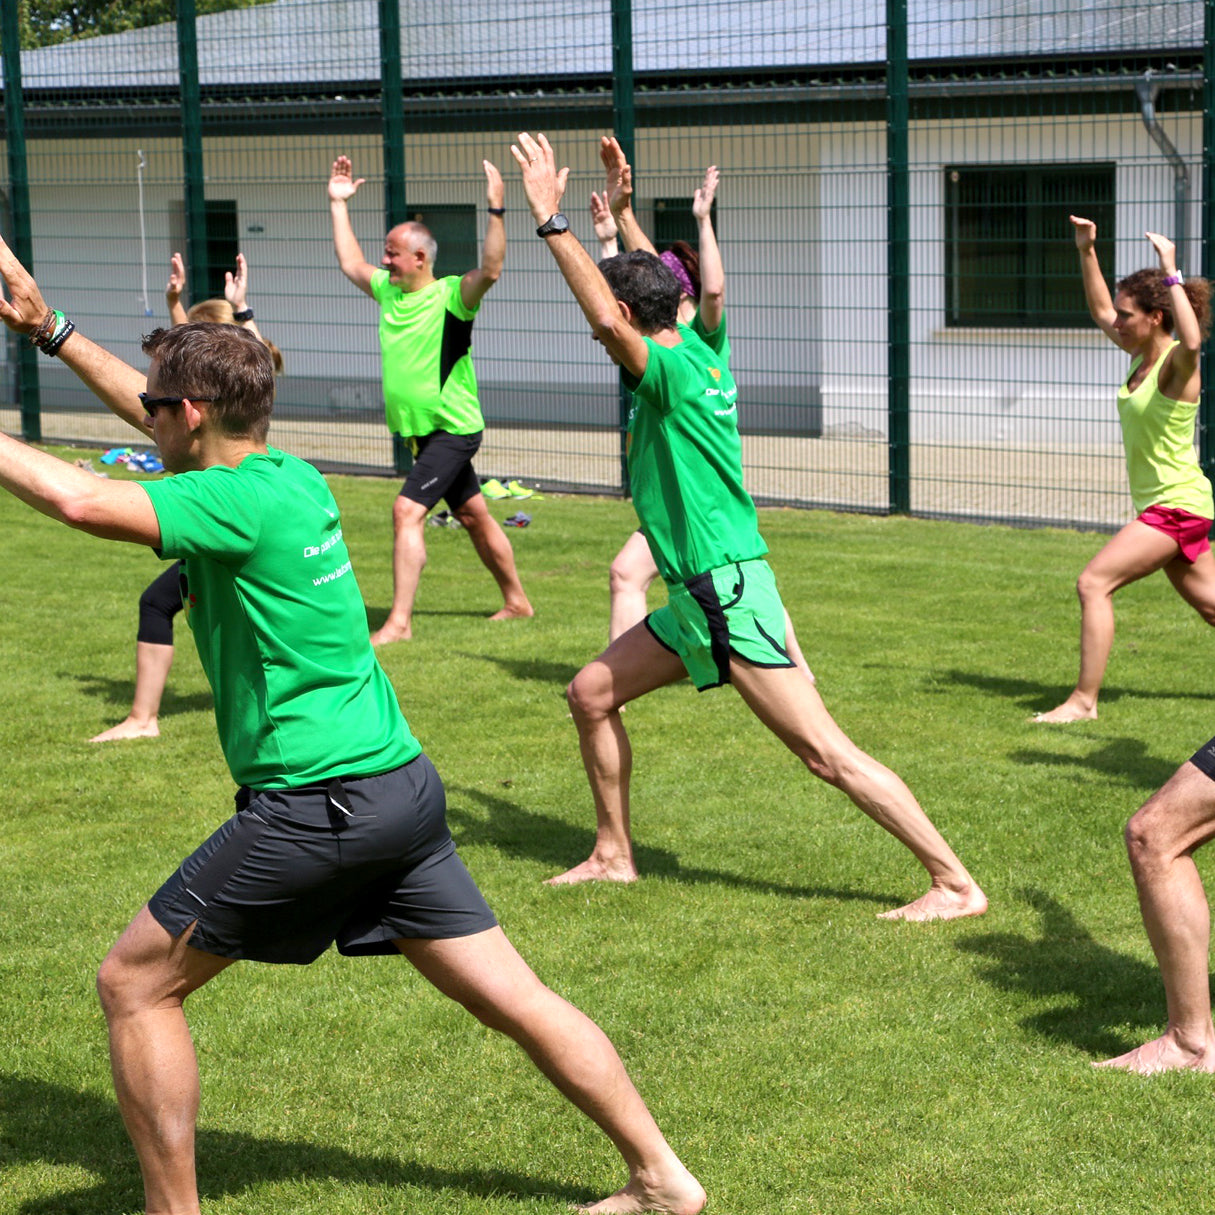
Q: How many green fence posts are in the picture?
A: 6